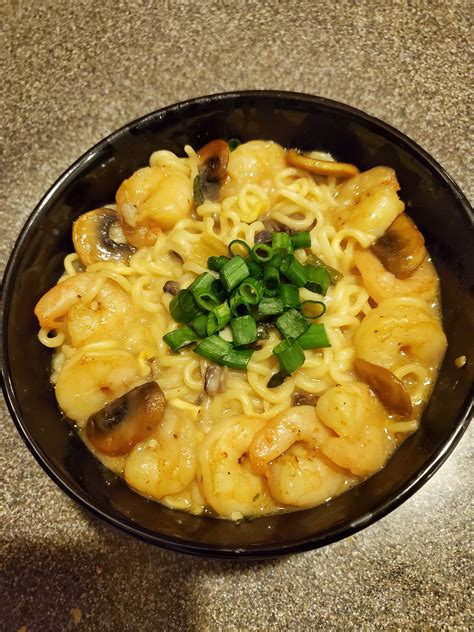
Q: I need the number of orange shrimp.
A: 11